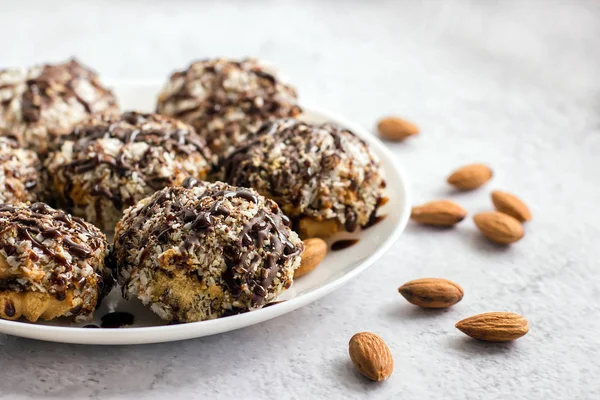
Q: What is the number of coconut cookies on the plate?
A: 7